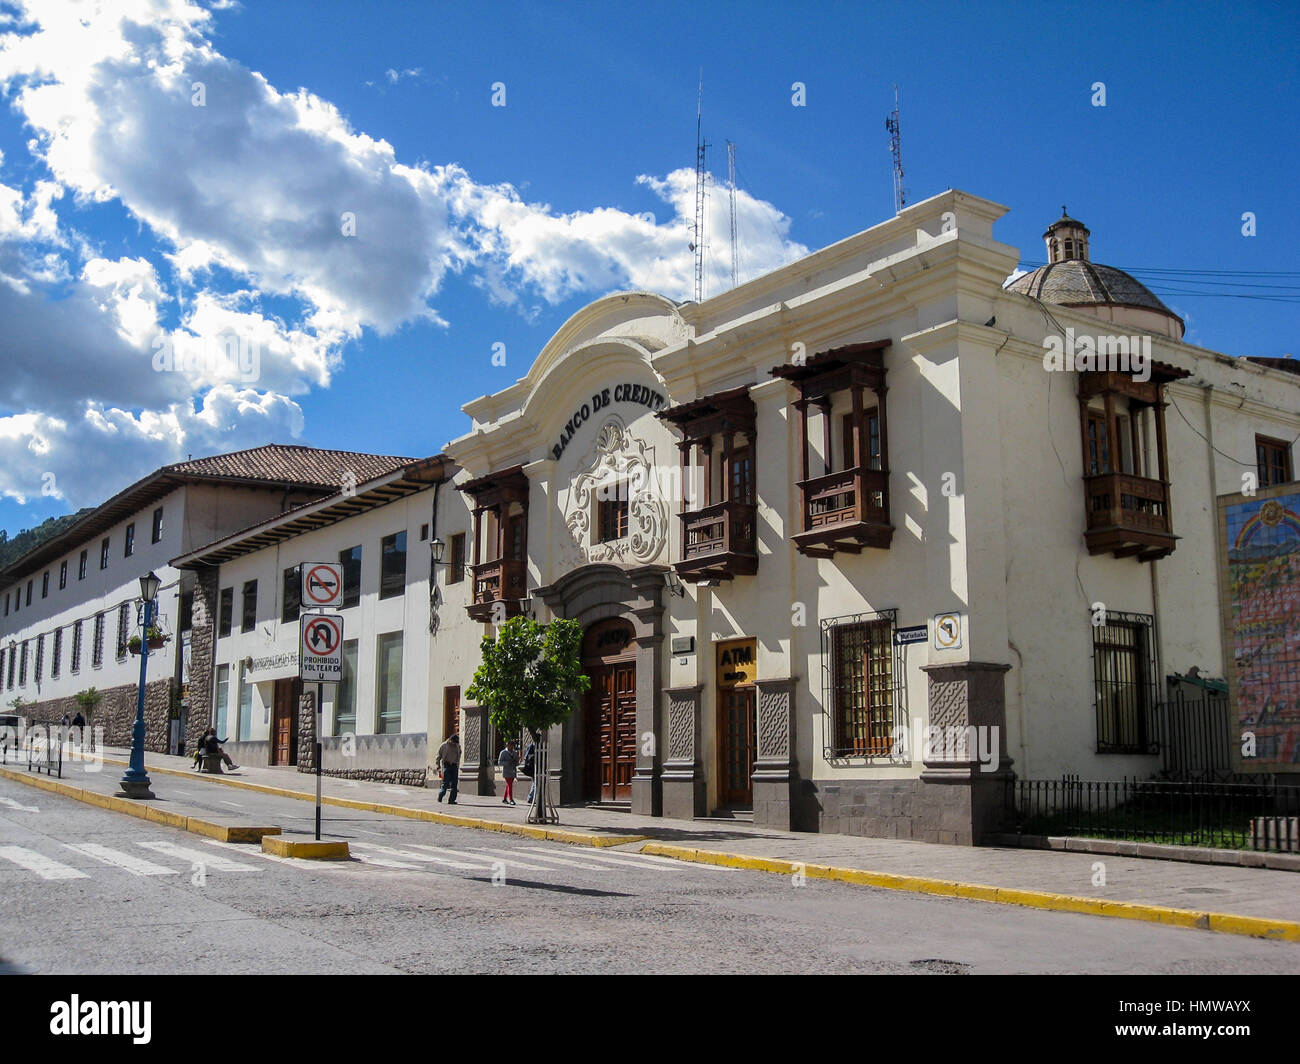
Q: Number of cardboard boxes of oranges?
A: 0